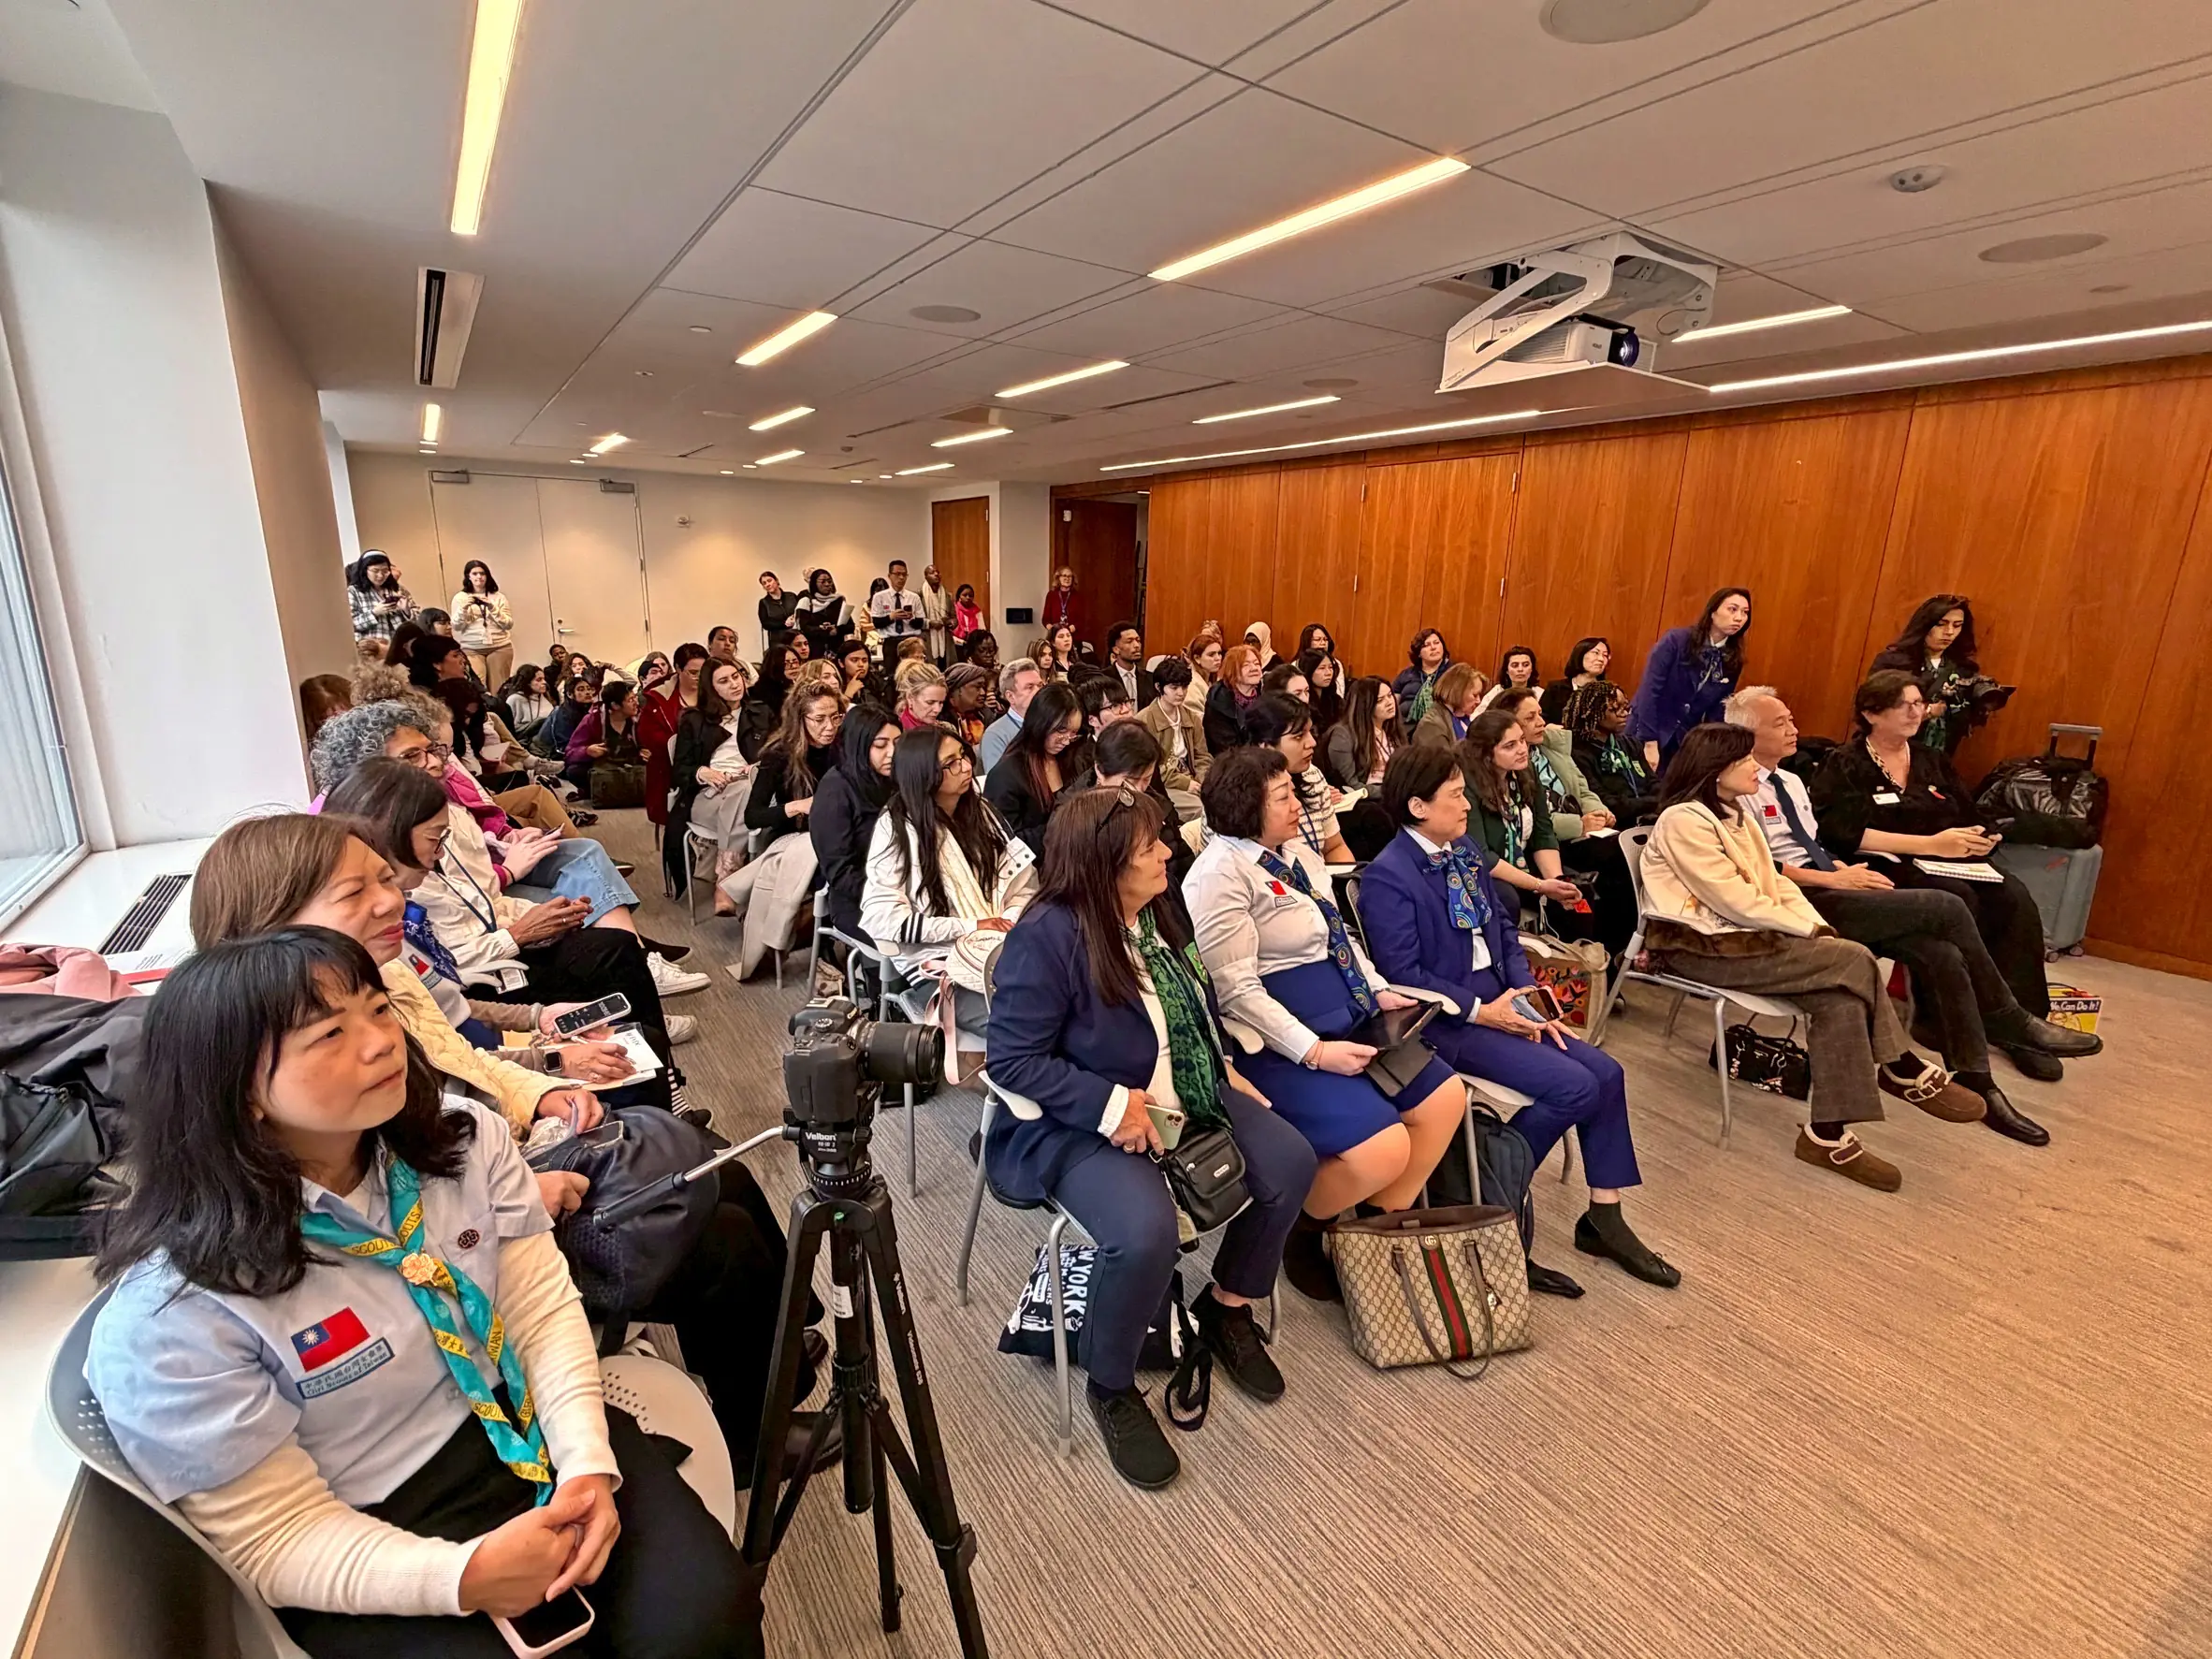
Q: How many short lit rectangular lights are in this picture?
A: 12